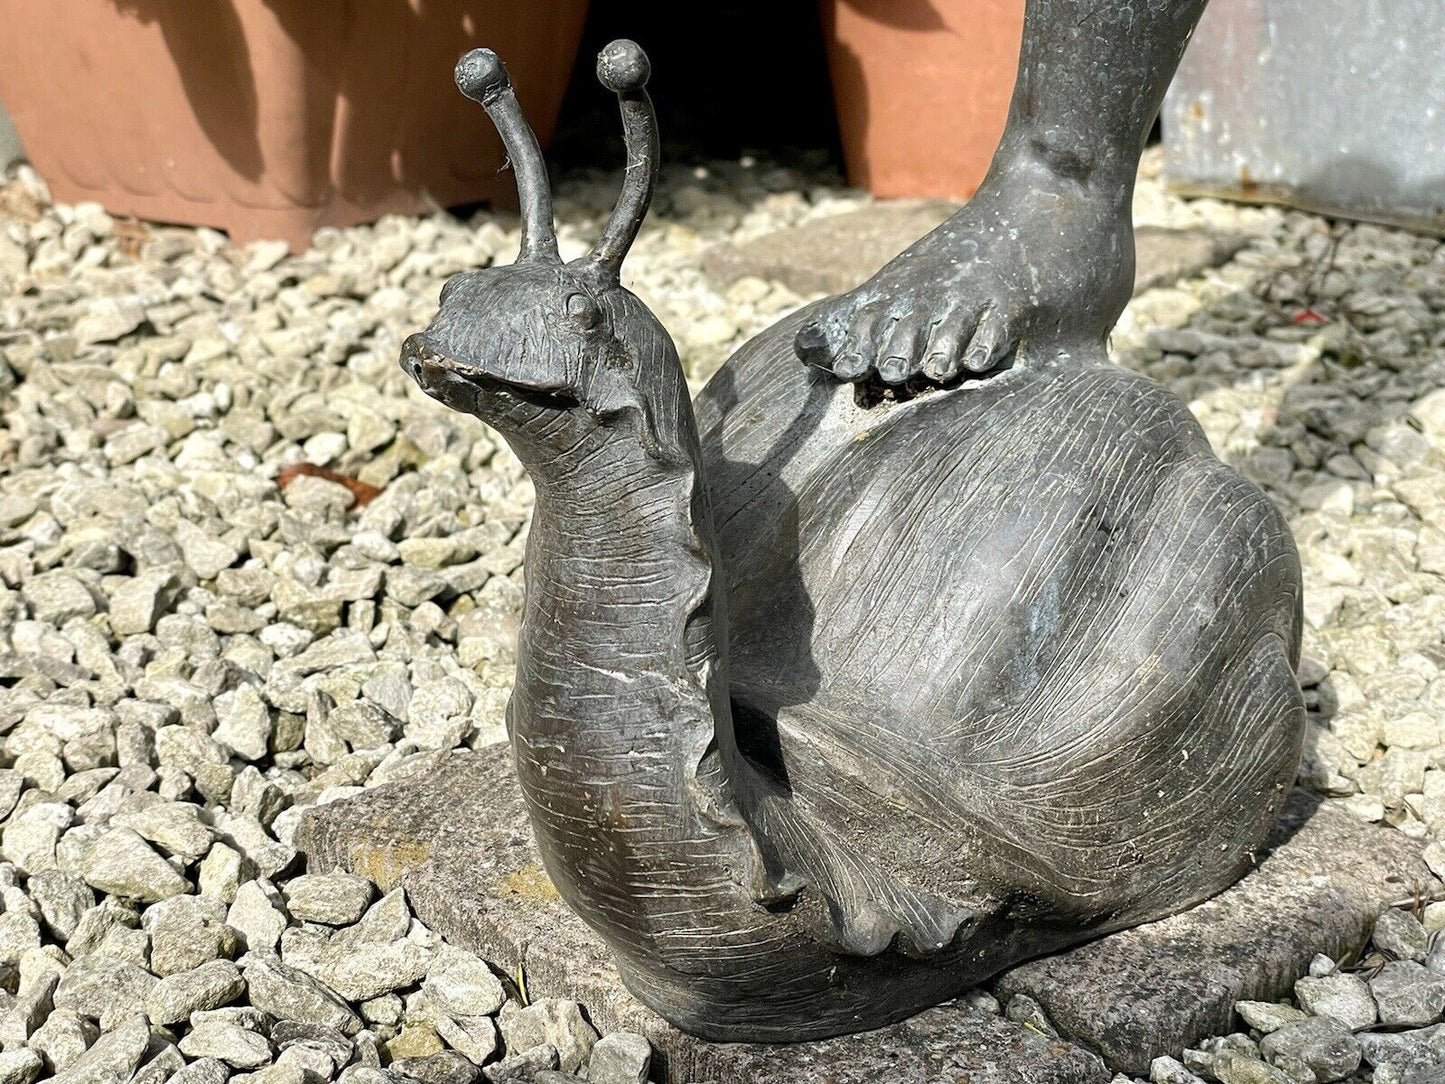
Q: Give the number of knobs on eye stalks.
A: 2